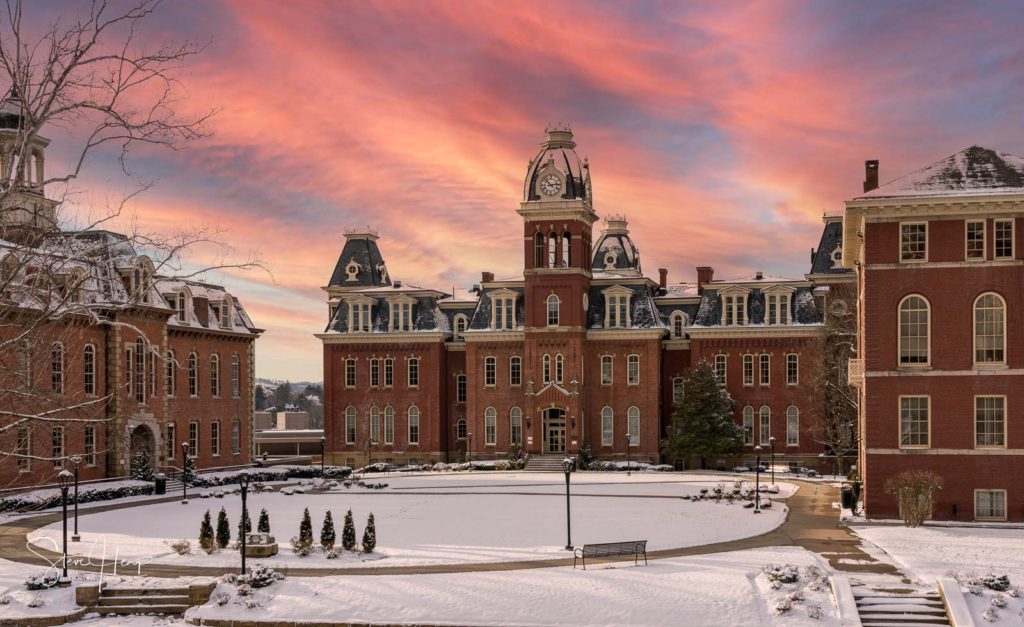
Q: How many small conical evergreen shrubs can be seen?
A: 8